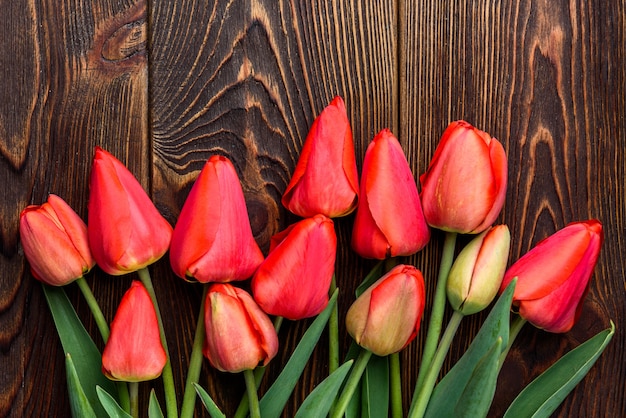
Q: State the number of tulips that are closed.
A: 12